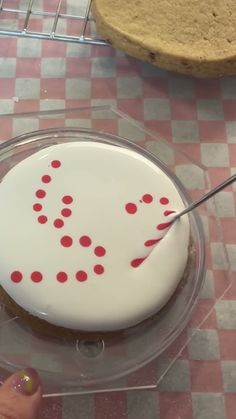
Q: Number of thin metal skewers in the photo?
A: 1